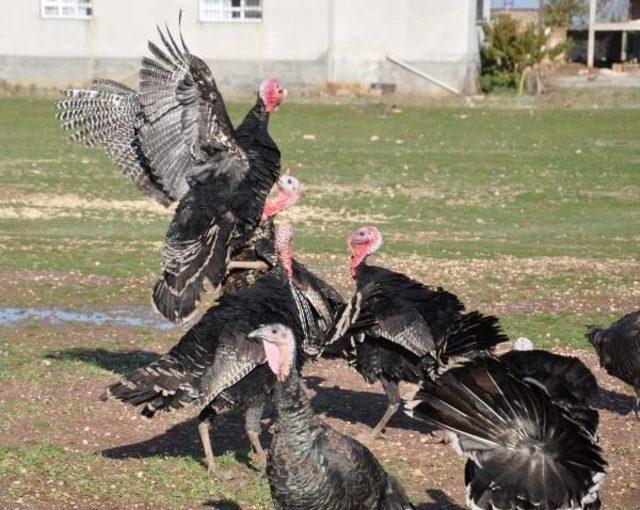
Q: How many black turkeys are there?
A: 7